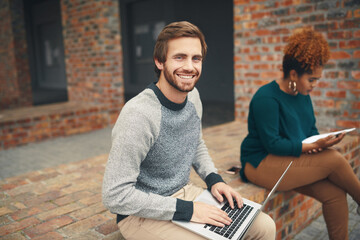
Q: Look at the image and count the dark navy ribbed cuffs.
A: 2